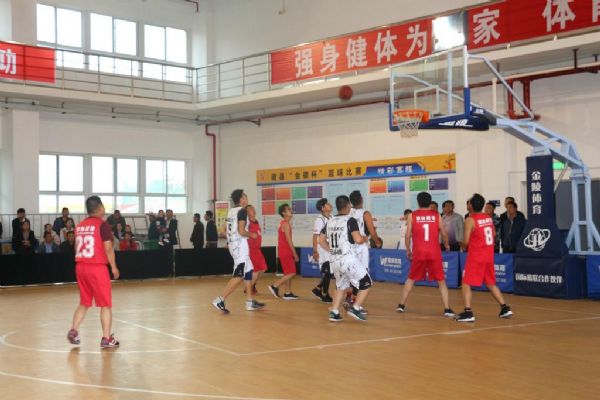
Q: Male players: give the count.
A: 9